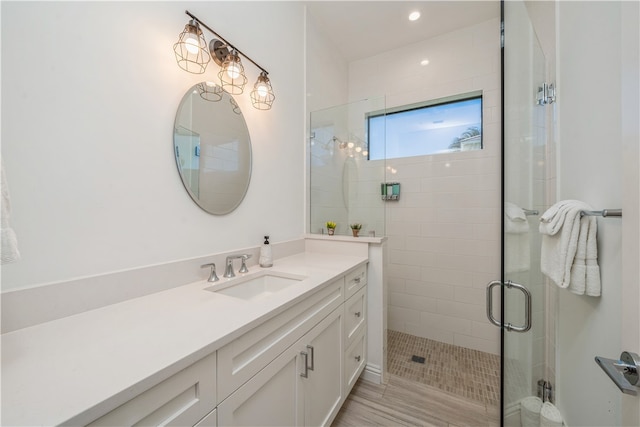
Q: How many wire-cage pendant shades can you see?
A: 3